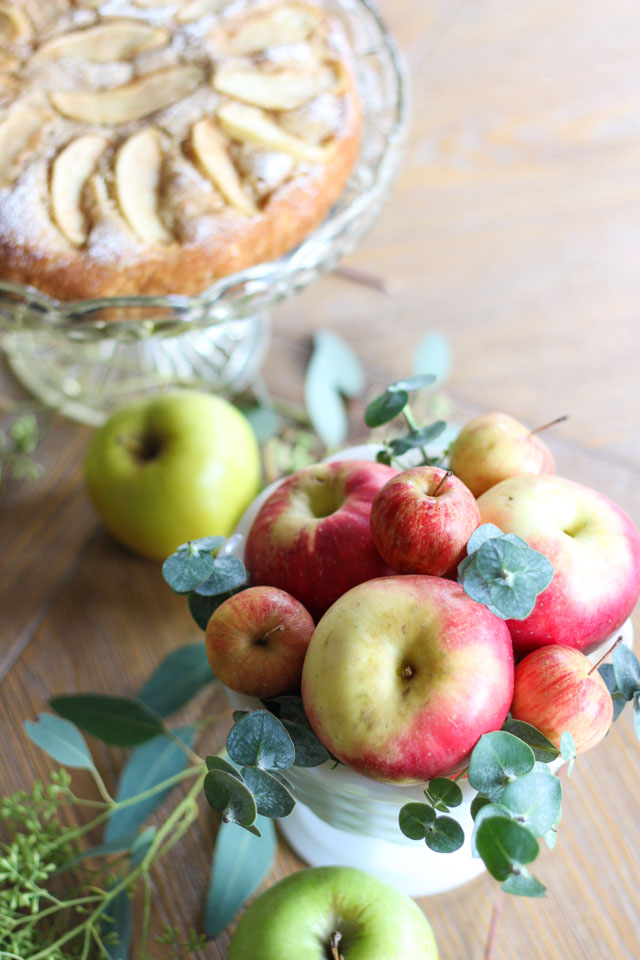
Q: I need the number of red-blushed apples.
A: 7